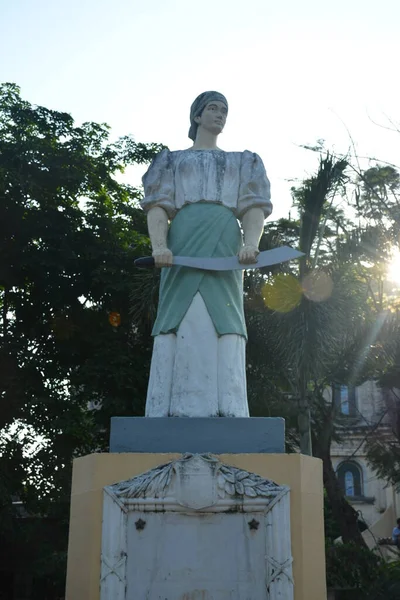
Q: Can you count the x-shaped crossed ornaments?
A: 2